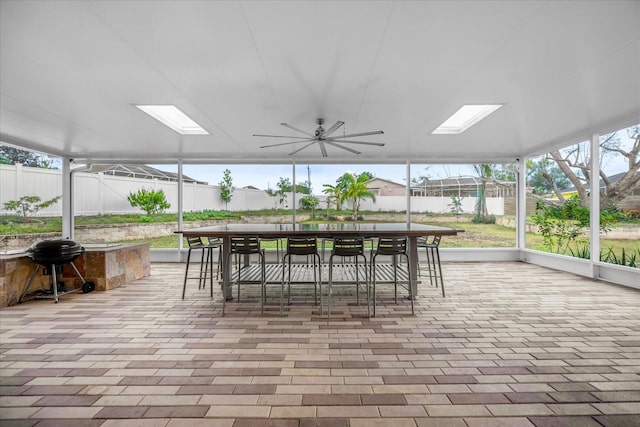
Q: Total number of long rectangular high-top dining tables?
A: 1